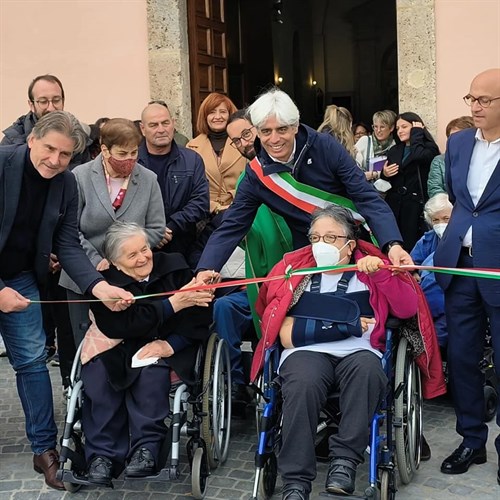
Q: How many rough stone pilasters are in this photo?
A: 2